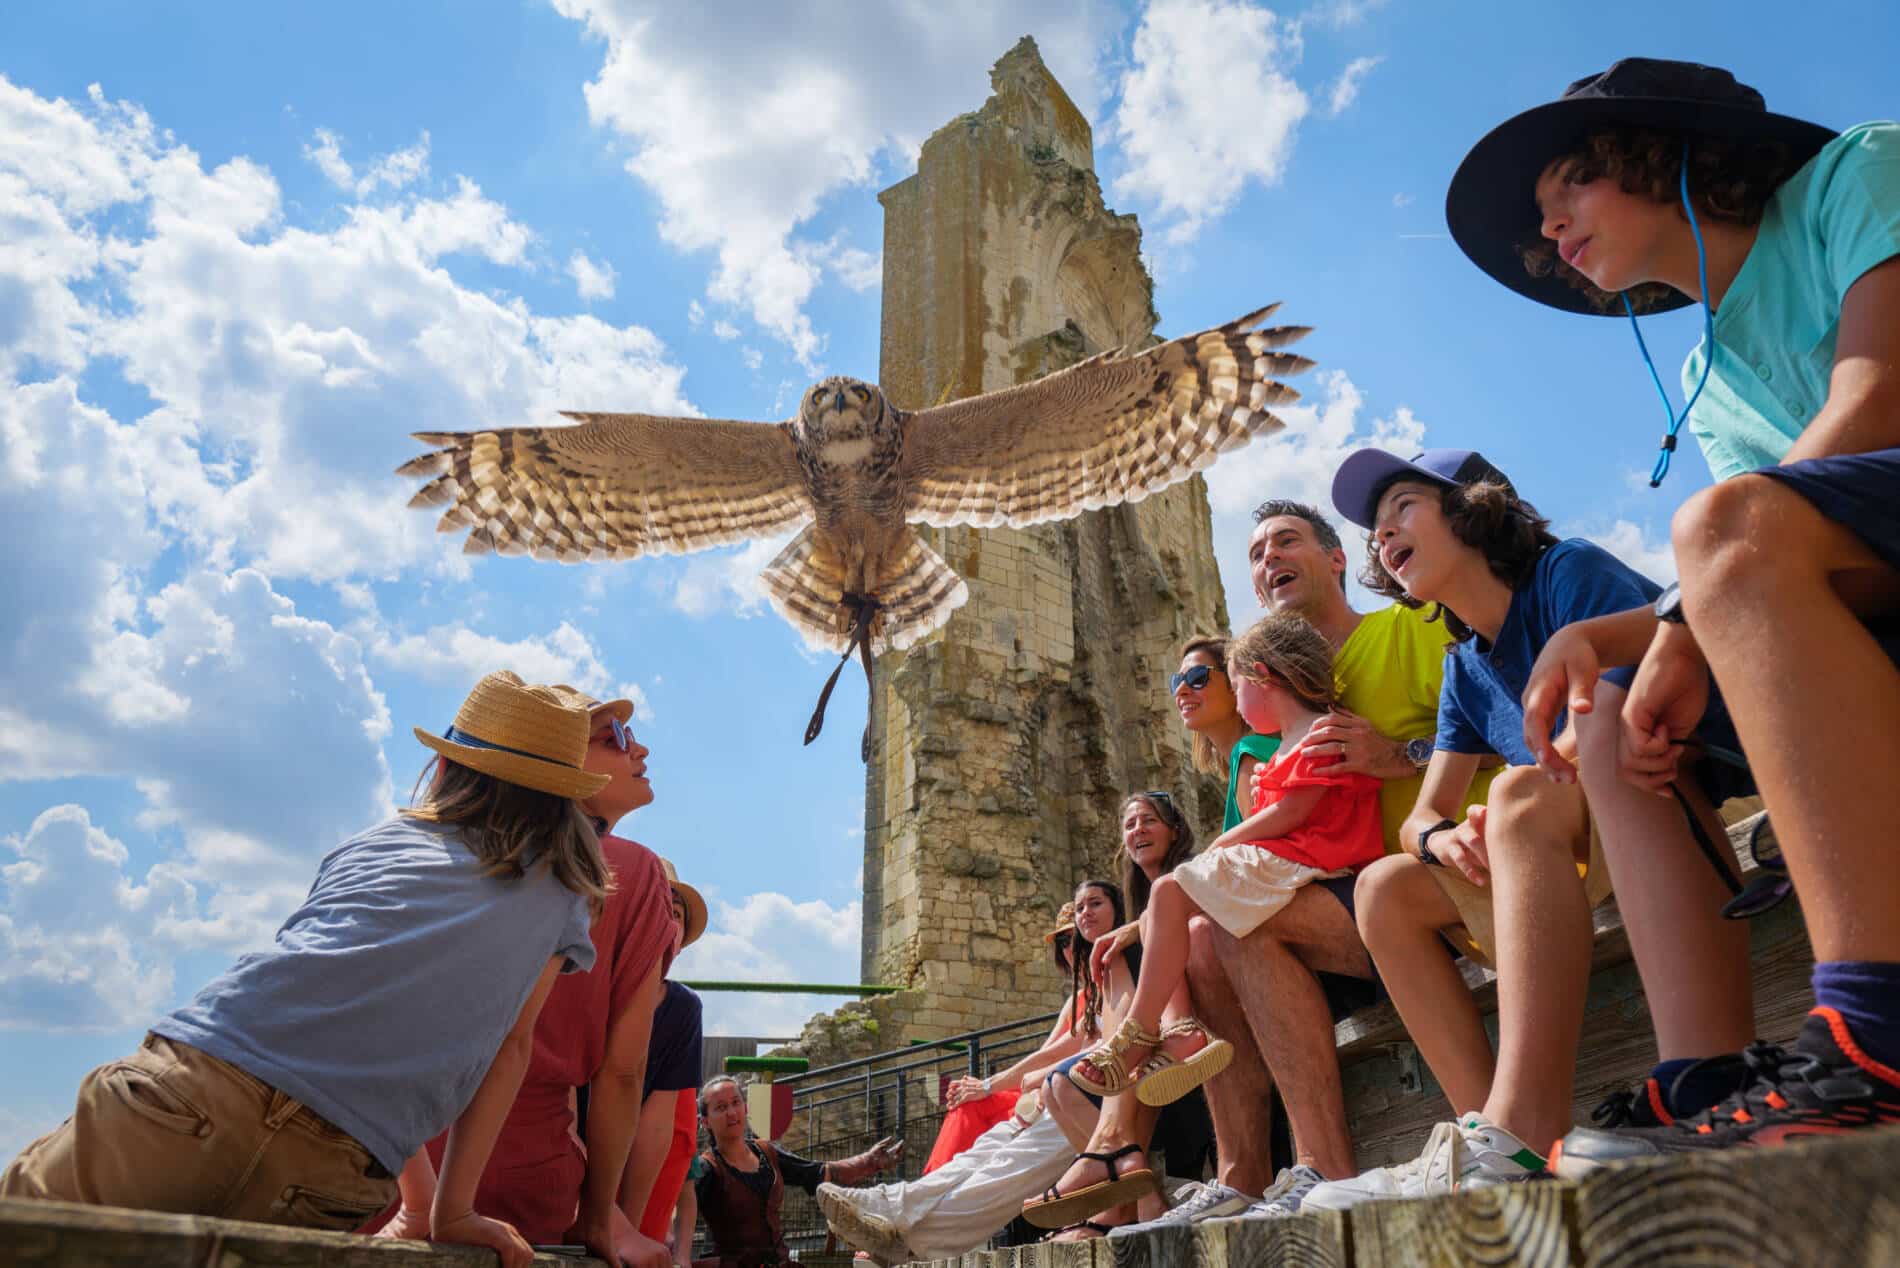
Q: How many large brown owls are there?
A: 1